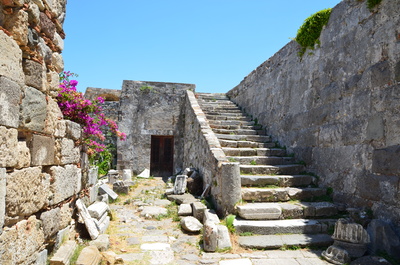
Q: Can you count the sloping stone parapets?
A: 1